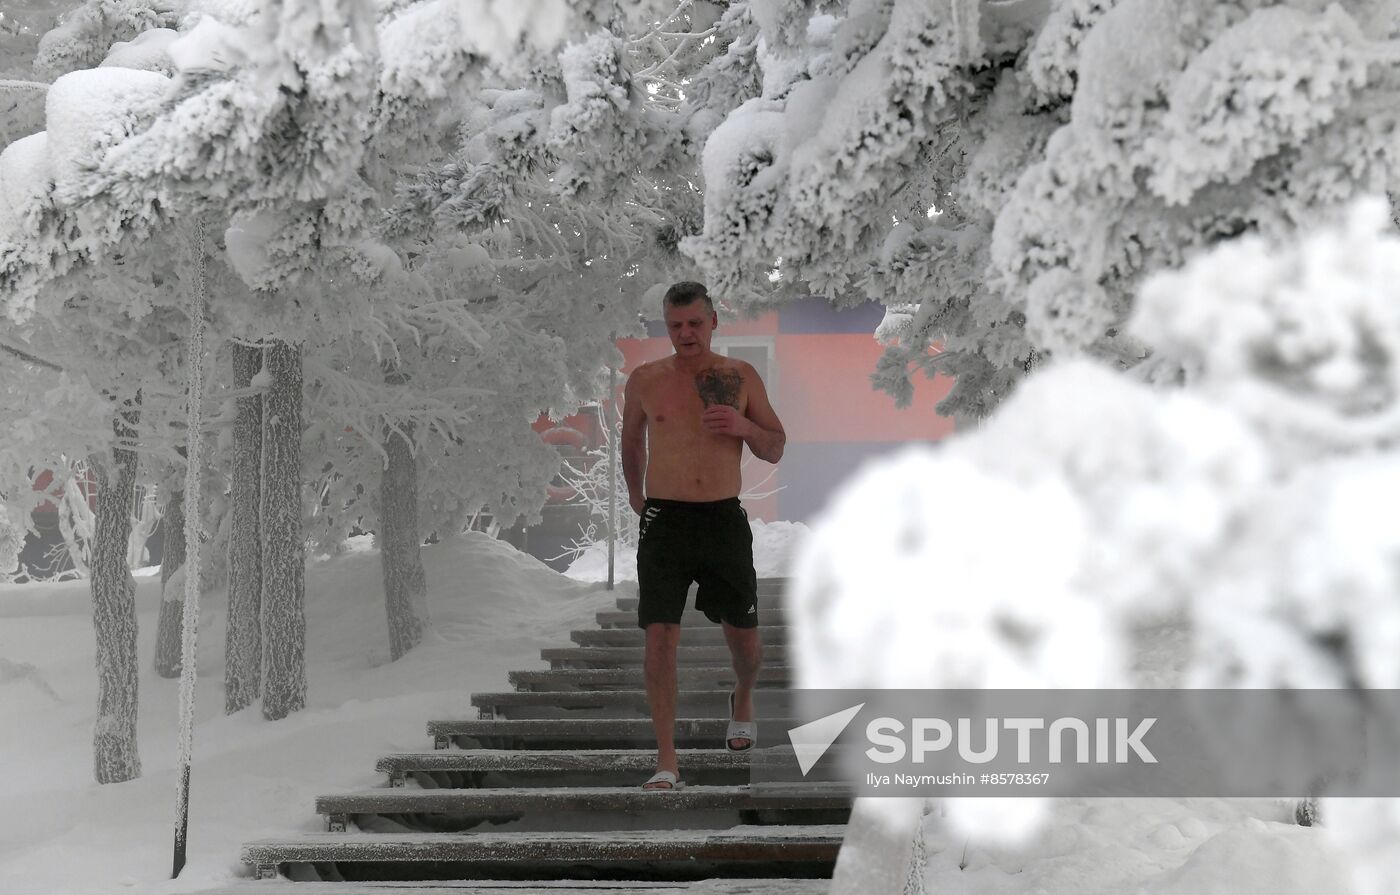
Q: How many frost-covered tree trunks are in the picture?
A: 5